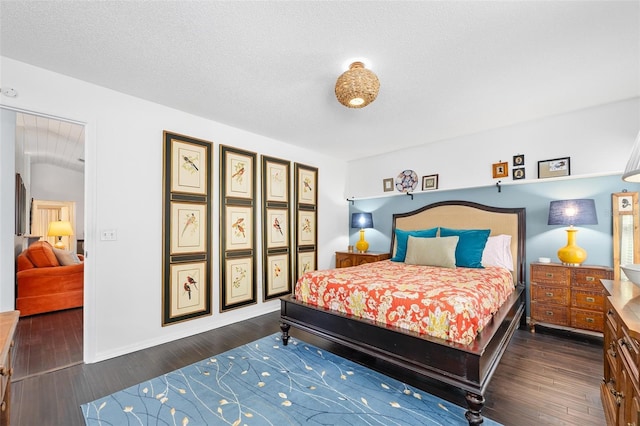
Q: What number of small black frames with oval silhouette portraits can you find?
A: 2